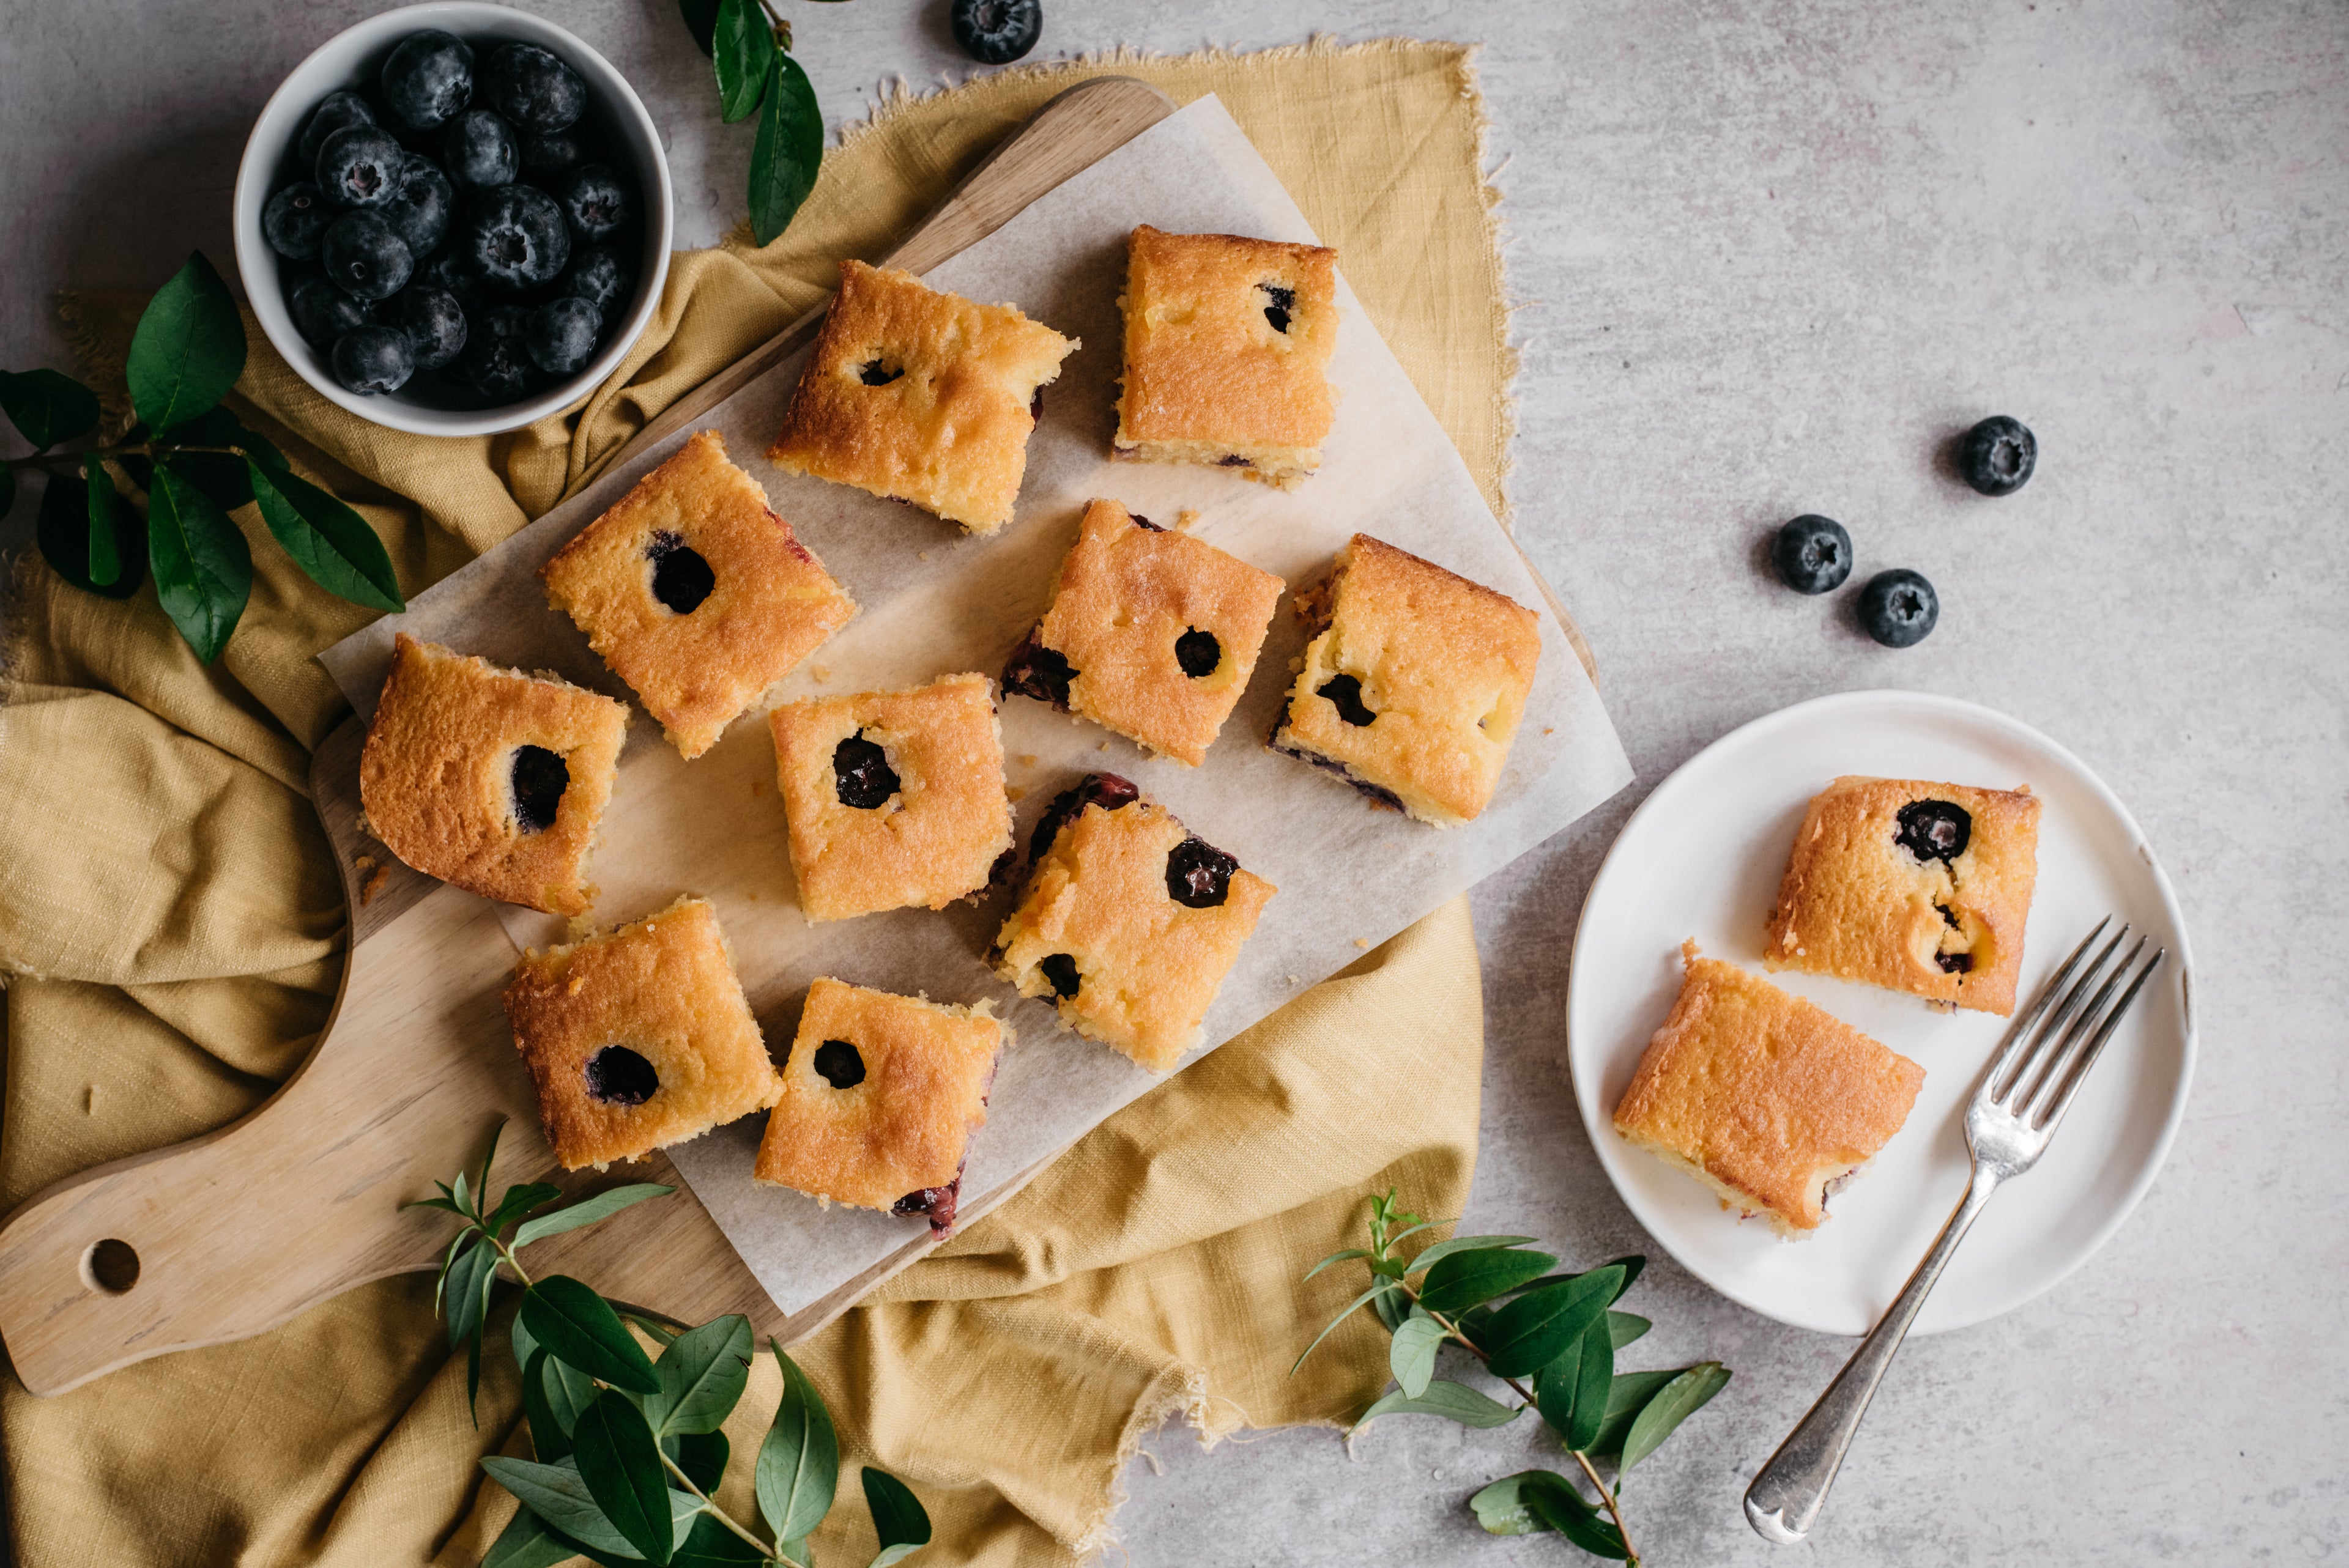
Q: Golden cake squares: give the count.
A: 12